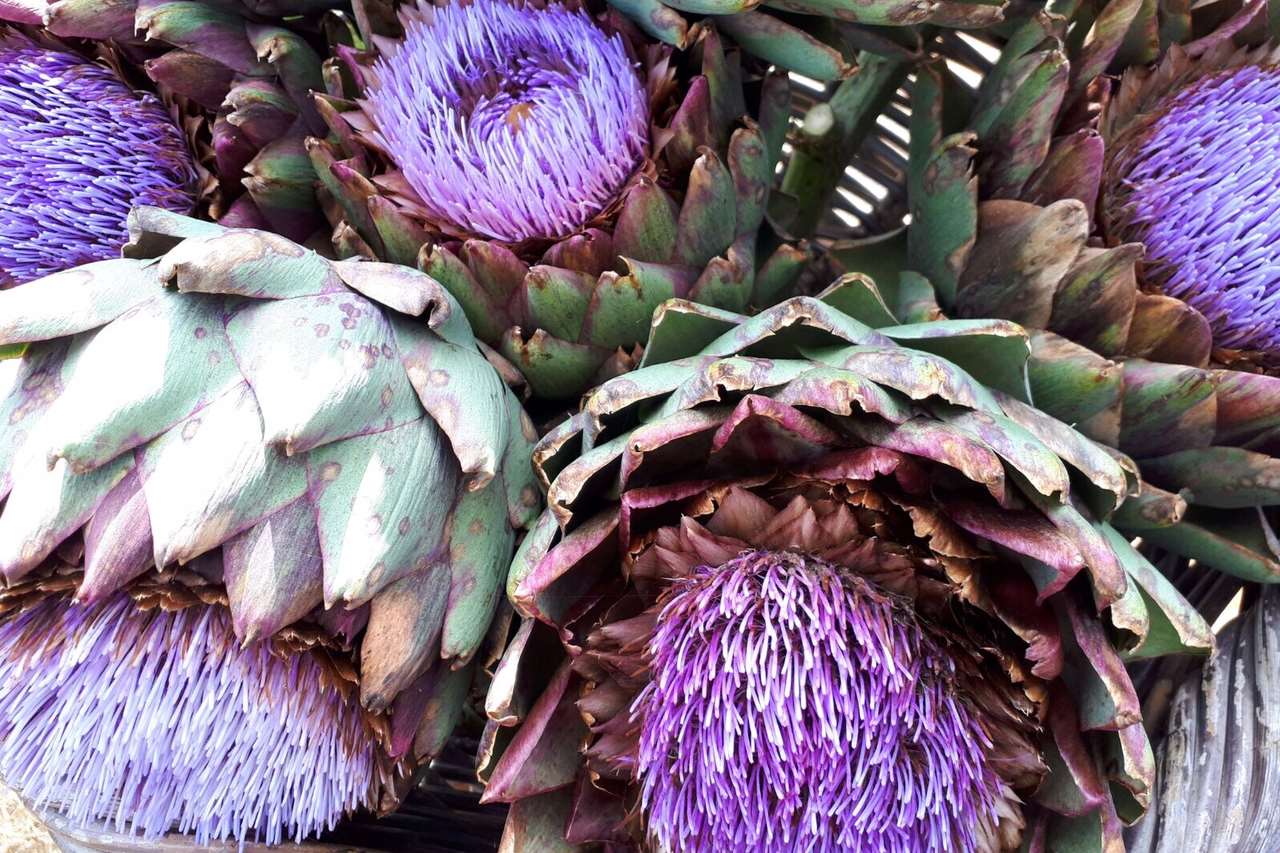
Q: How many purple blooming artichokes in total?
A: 5